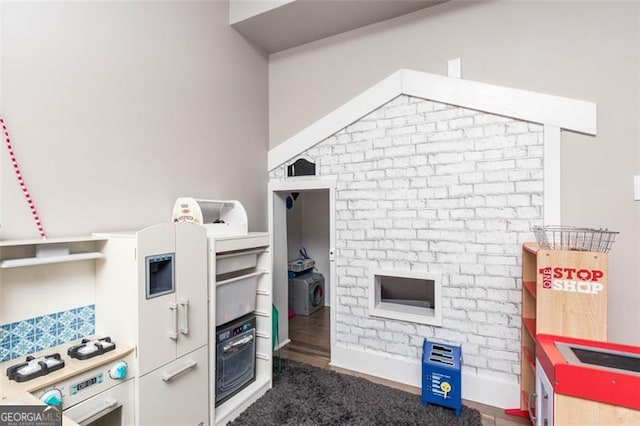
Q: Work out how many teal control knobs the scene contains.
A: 2